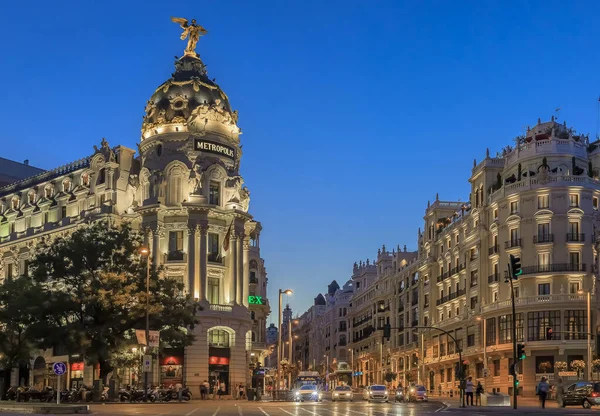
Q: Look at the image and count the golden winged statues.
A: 1